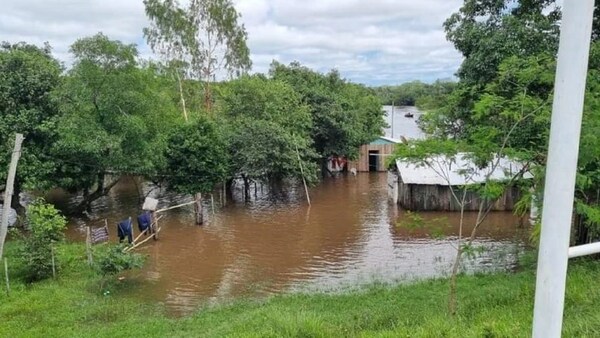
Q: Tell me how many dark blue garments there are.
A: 2